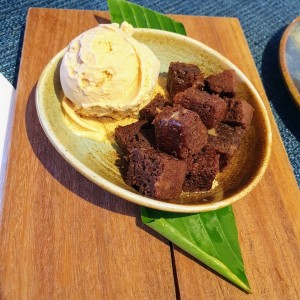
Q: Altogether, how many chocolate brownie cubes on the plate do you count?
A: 10